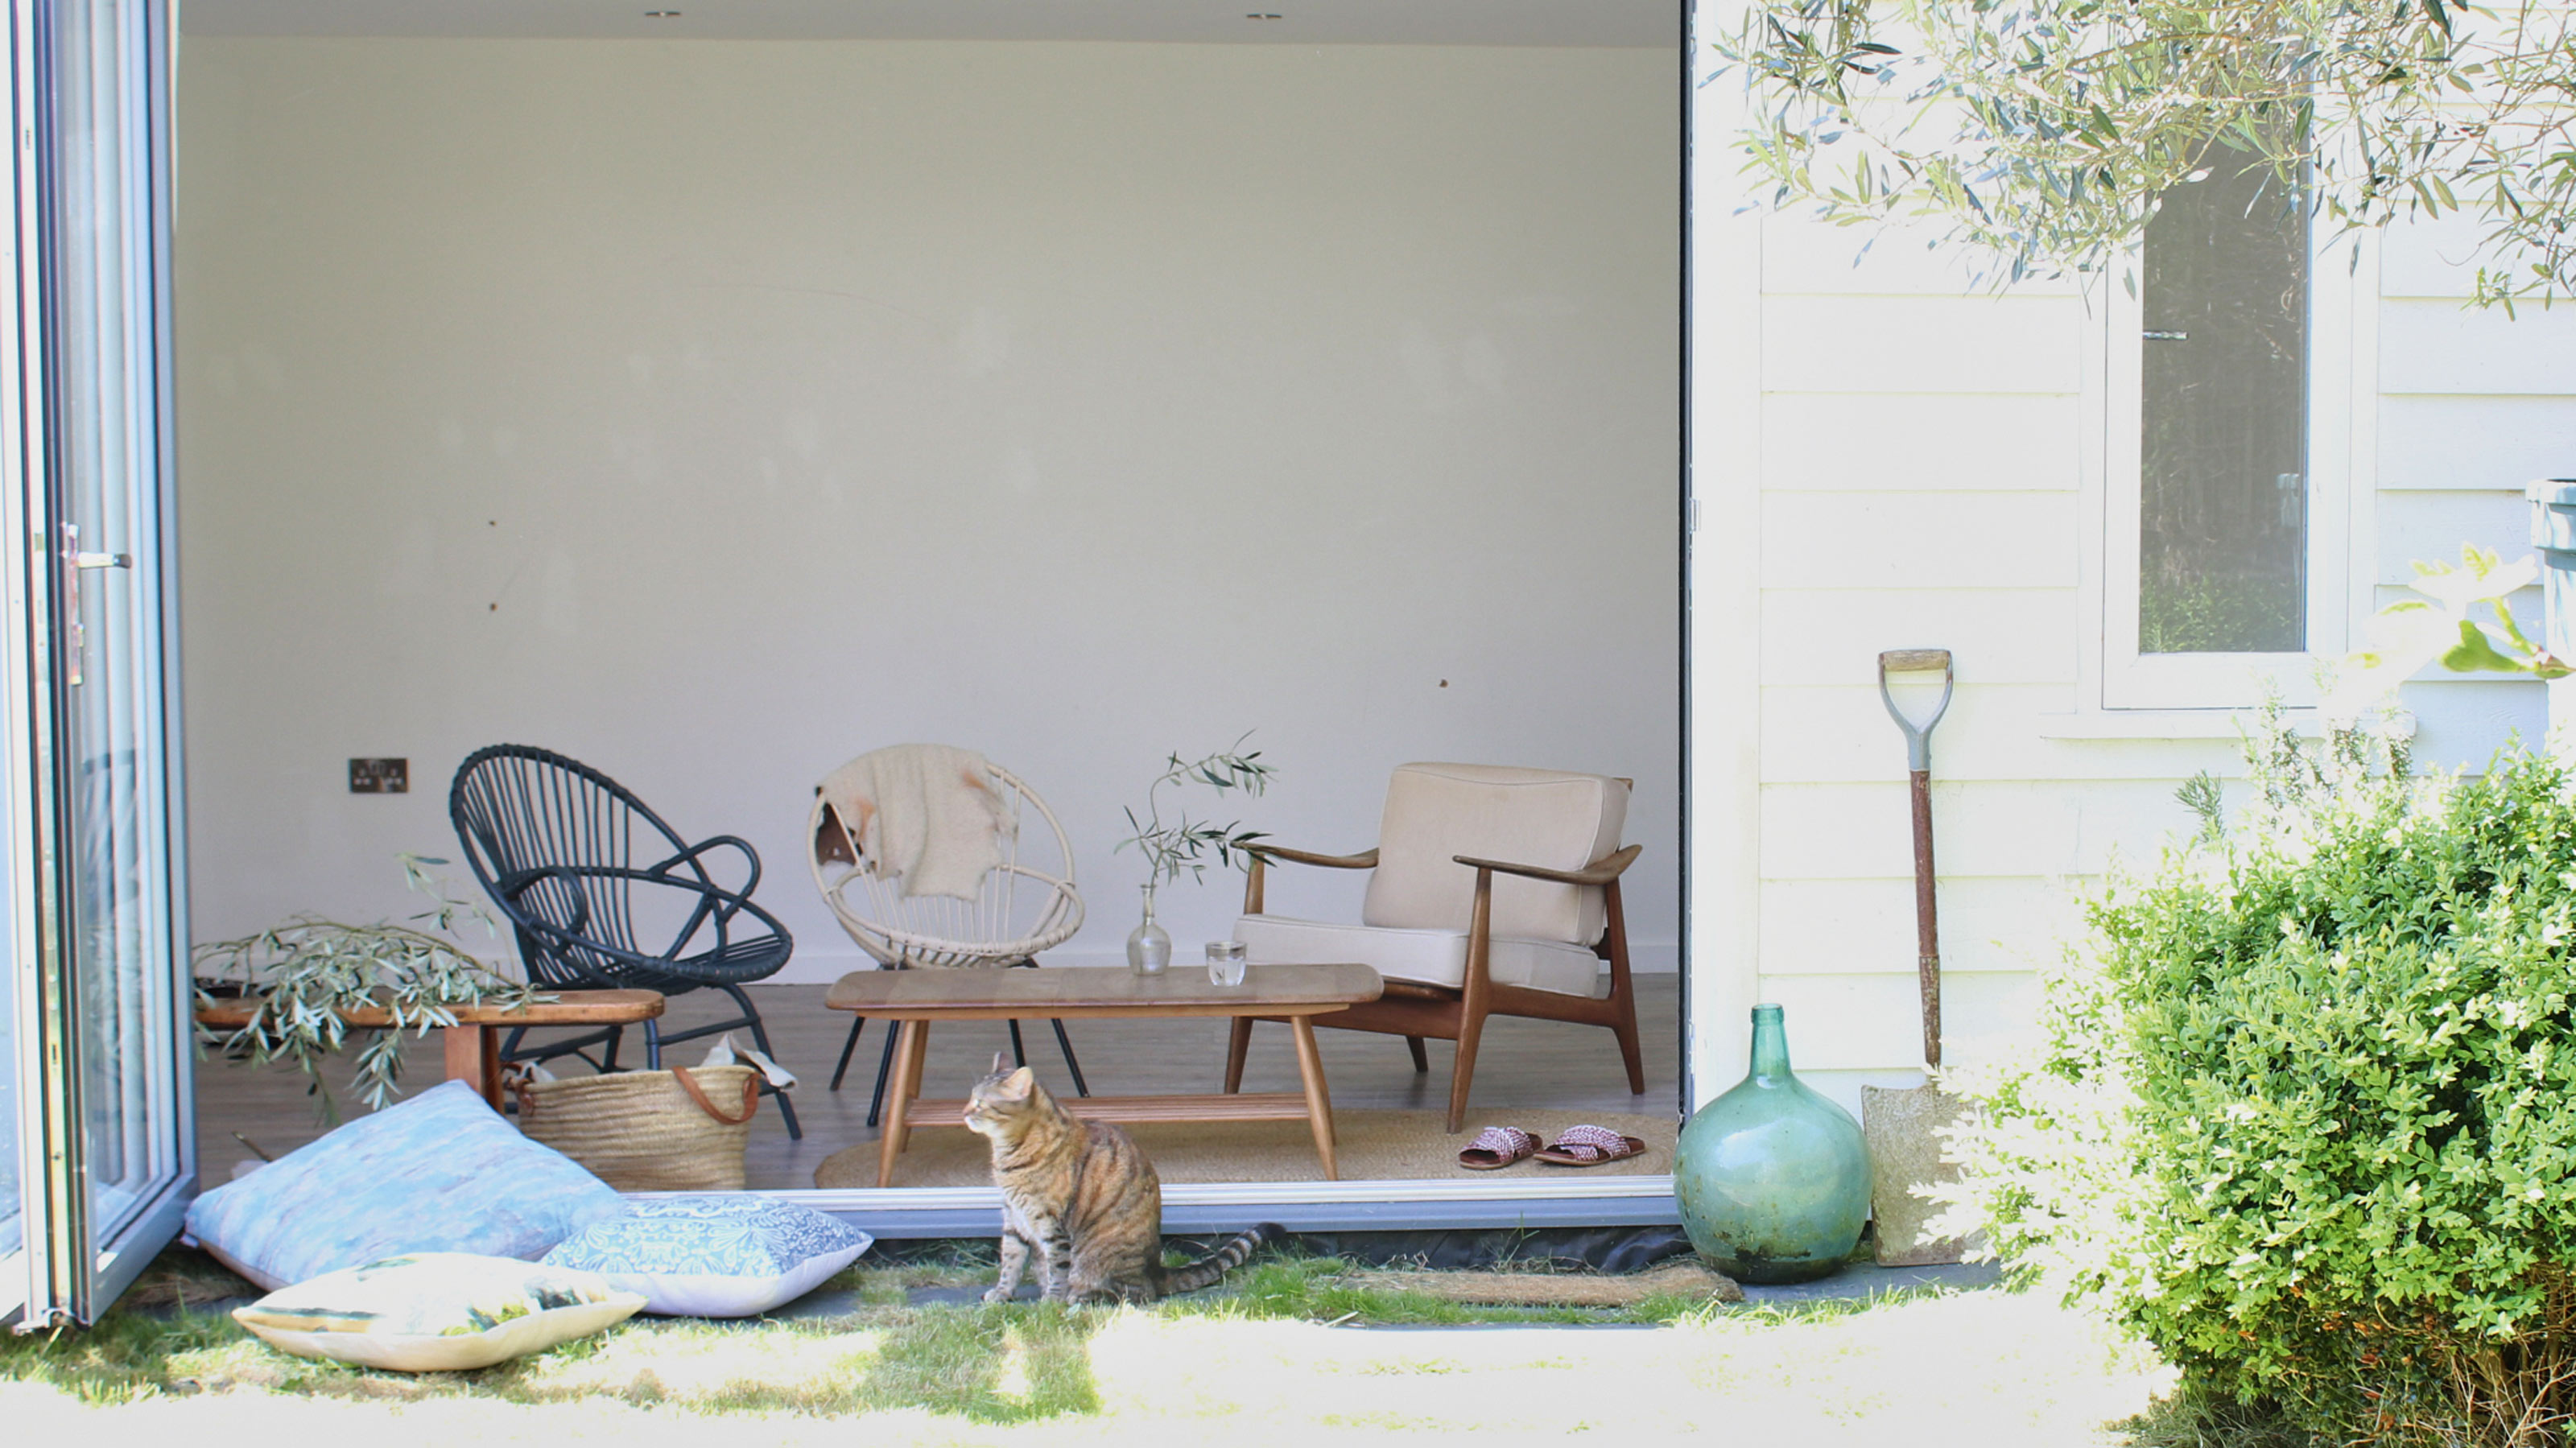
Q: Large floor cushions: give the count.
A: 3